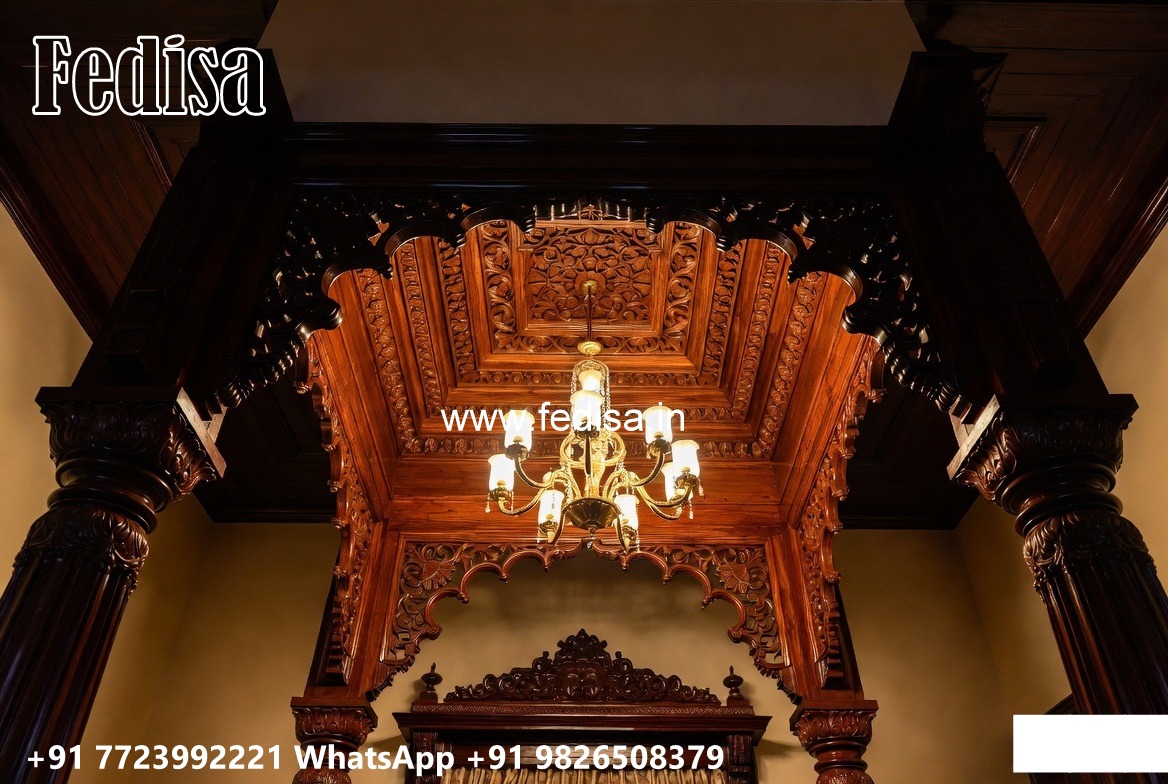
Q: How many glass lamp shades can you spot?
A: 9